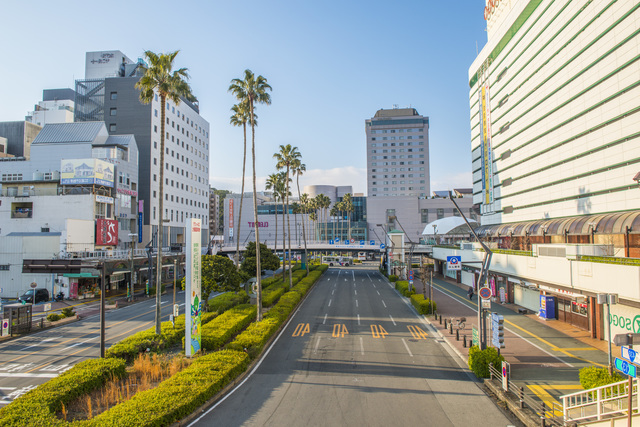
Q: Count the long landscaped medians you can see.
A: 1